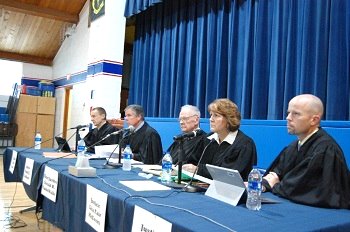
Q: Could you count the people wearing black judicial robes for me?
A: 5